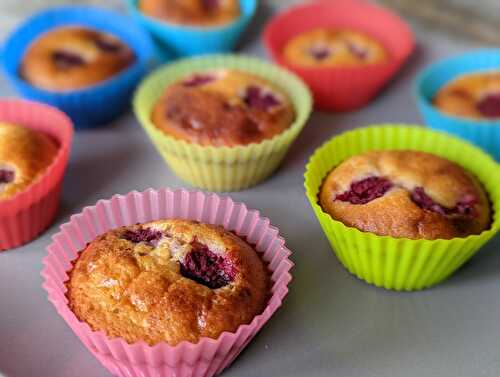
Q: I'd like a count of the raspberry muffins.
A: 8